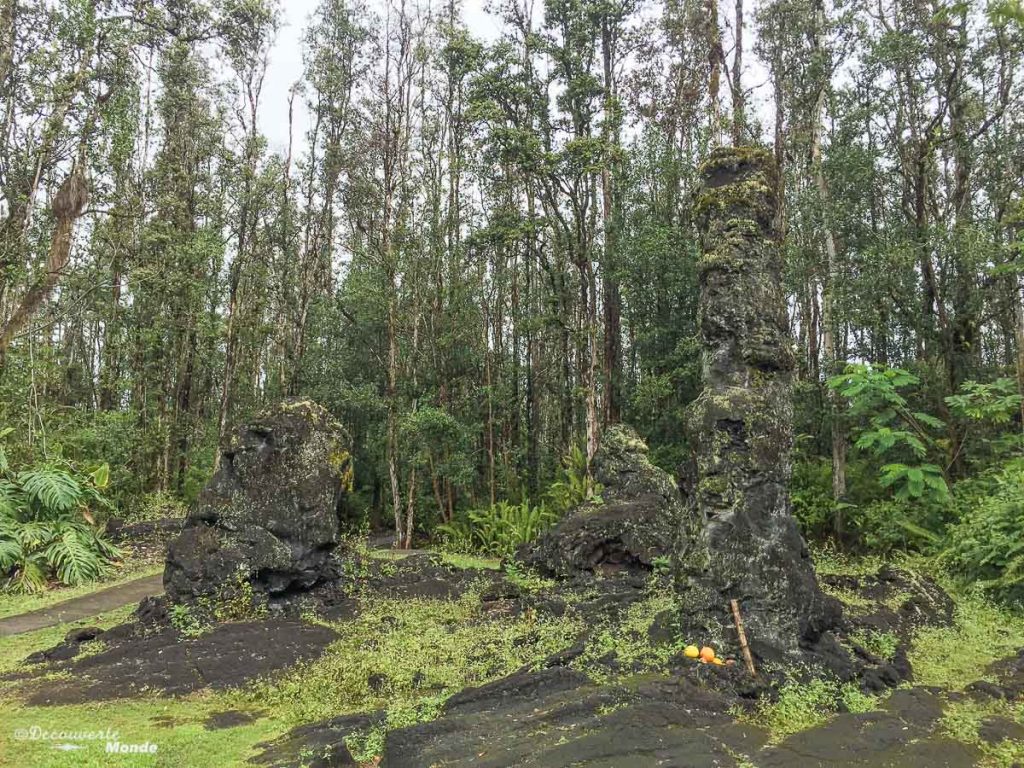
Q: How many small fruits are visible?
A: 3